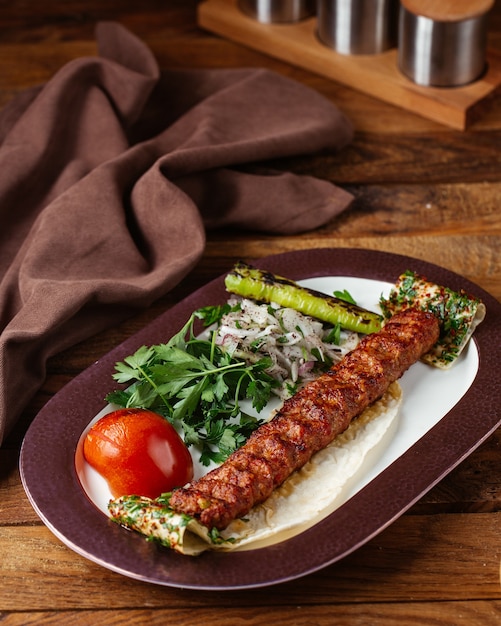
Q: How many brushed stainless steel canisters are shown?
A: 3